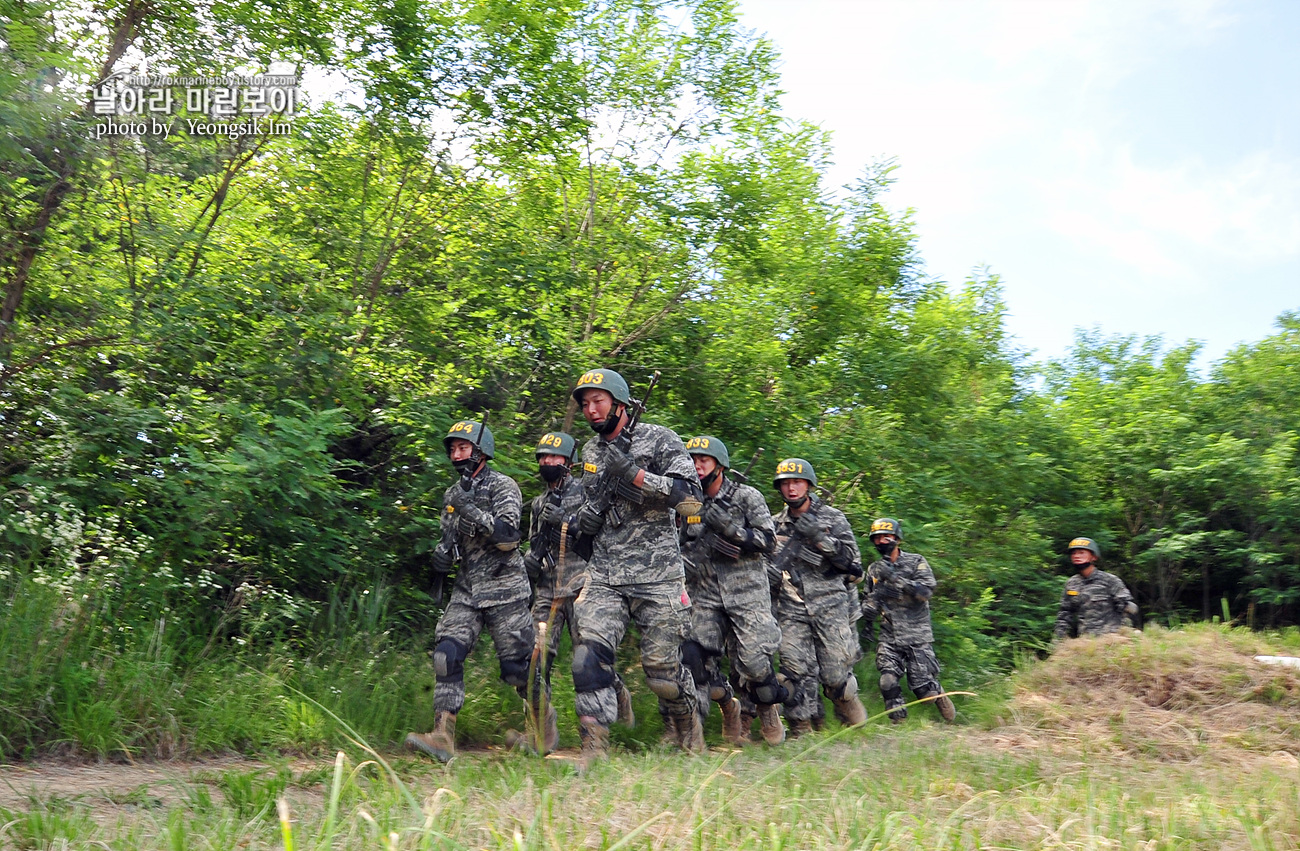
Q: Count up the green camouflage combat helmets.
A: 7